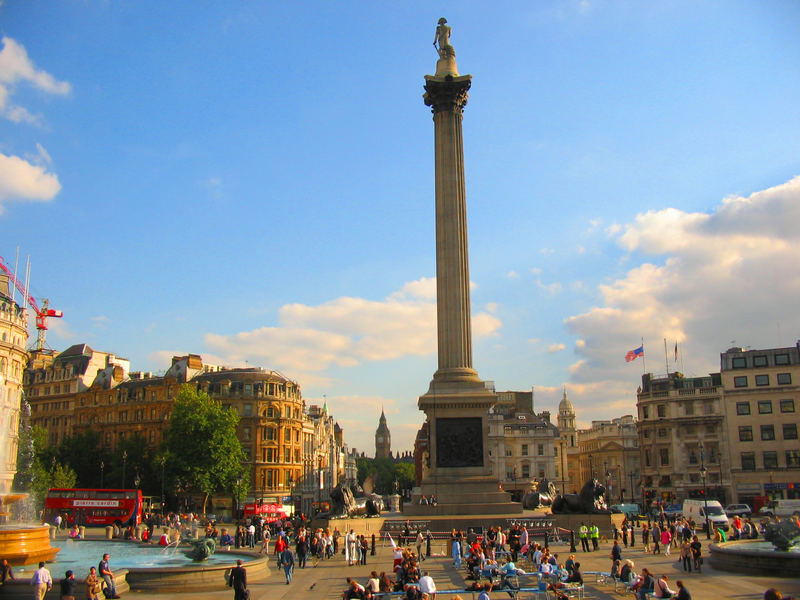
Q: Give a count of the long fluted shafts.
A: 1